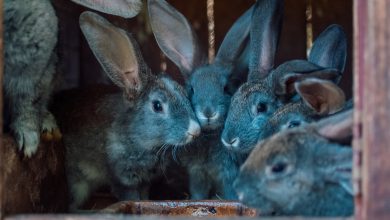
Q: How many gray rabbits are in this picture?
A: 6